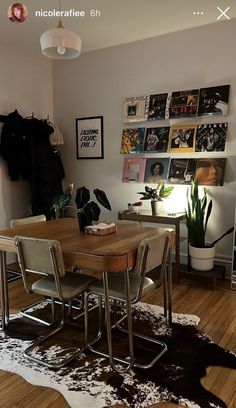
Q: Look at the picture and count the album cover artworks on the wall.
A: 12